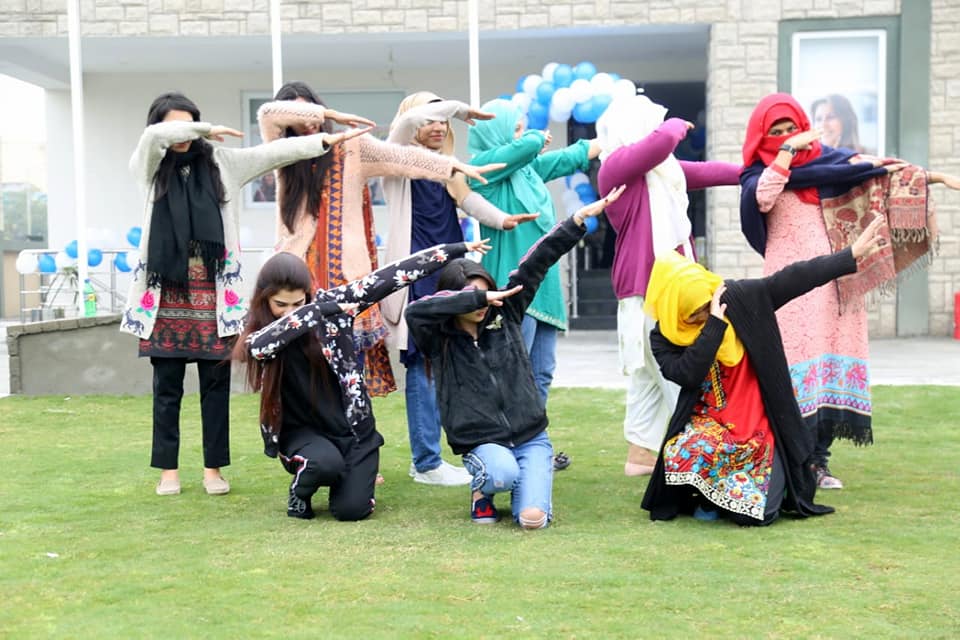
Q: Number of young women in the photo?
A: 9